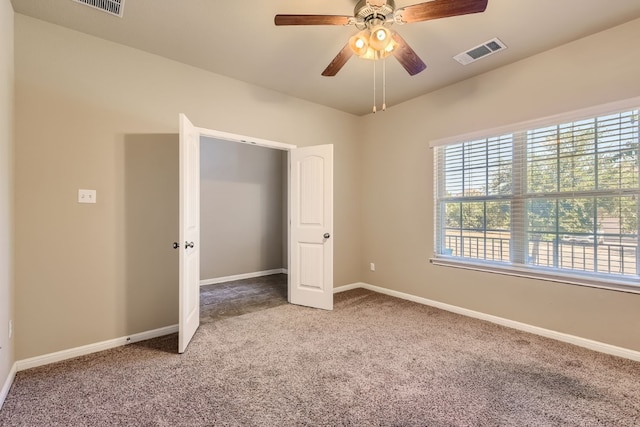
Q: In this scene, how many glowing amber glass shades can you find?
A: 4